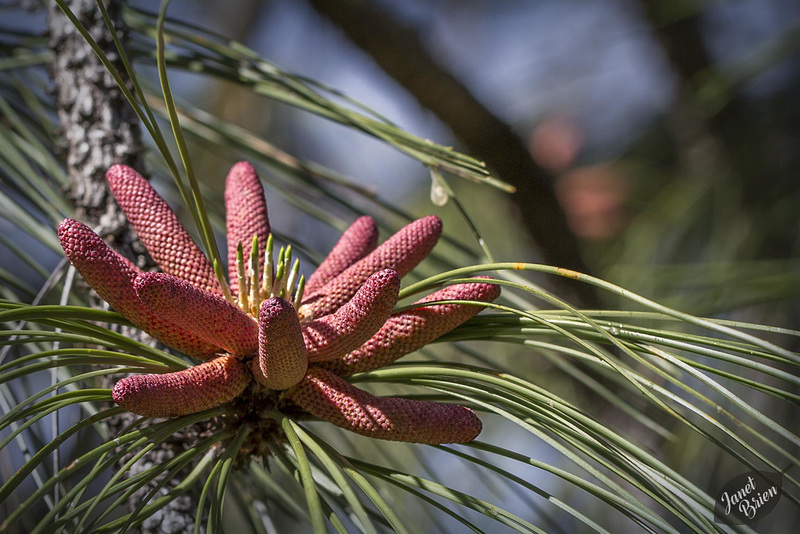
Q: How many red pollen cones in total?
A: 11